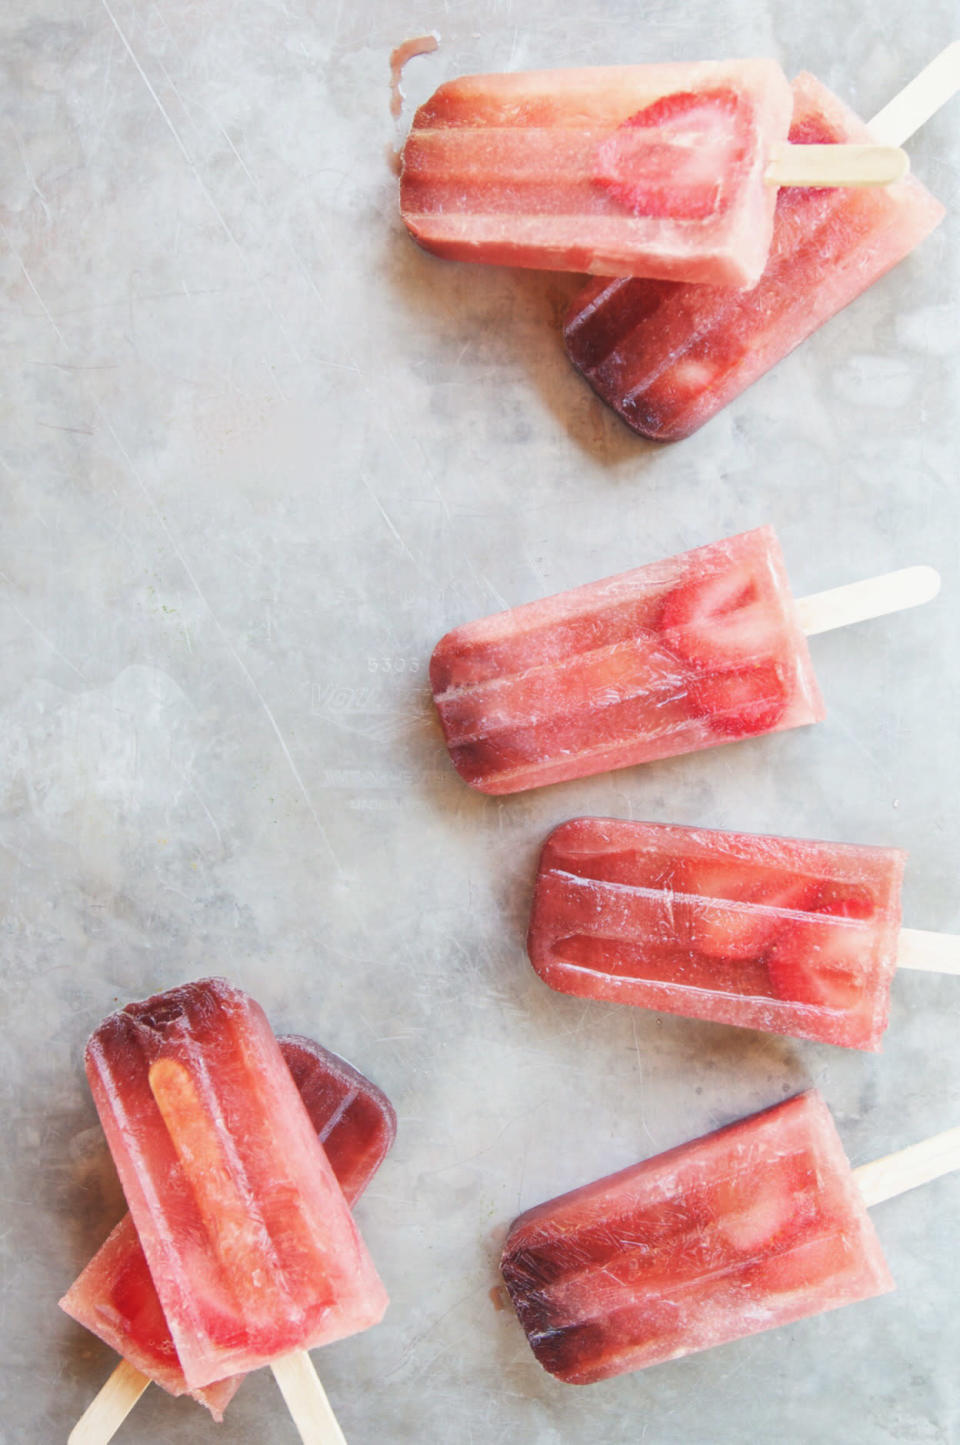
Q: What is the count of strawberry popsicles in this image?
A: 7